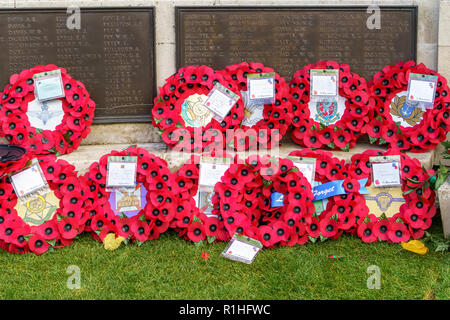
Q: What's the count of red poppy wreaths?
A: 11